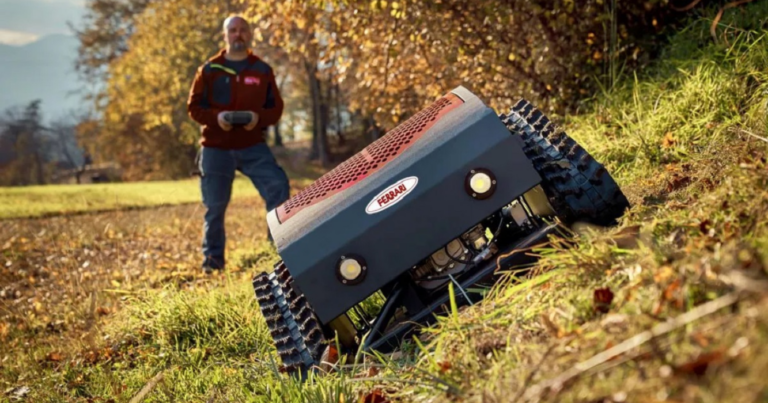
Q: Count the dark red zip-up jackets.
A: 1